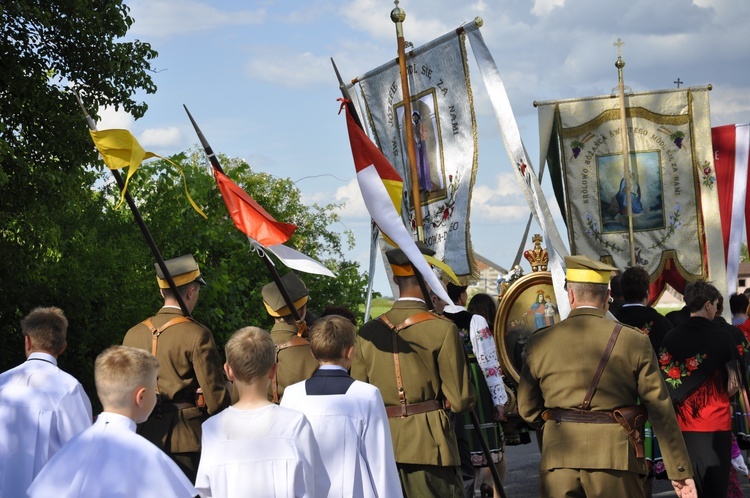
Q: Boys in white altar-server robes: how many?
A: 4